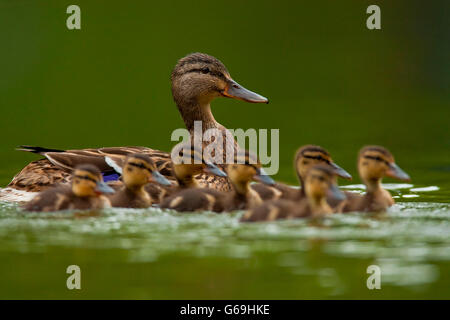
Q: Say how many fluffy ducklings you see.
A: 7